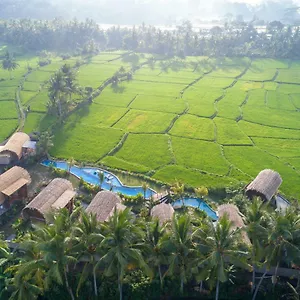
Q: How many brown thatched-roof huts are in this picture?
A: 7